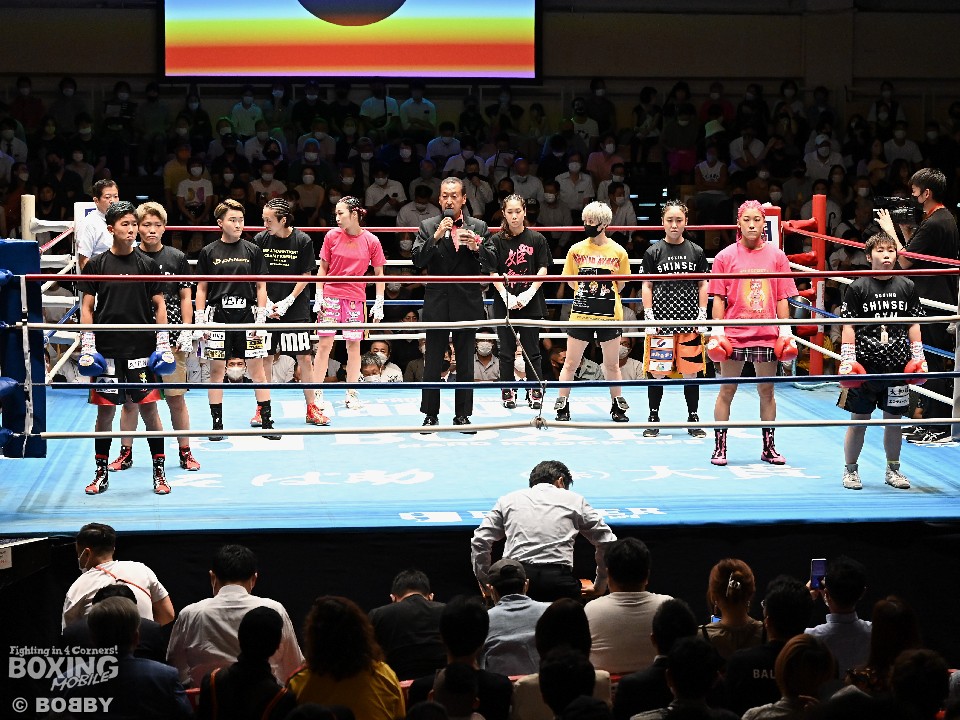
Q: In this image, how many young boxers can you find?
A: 10